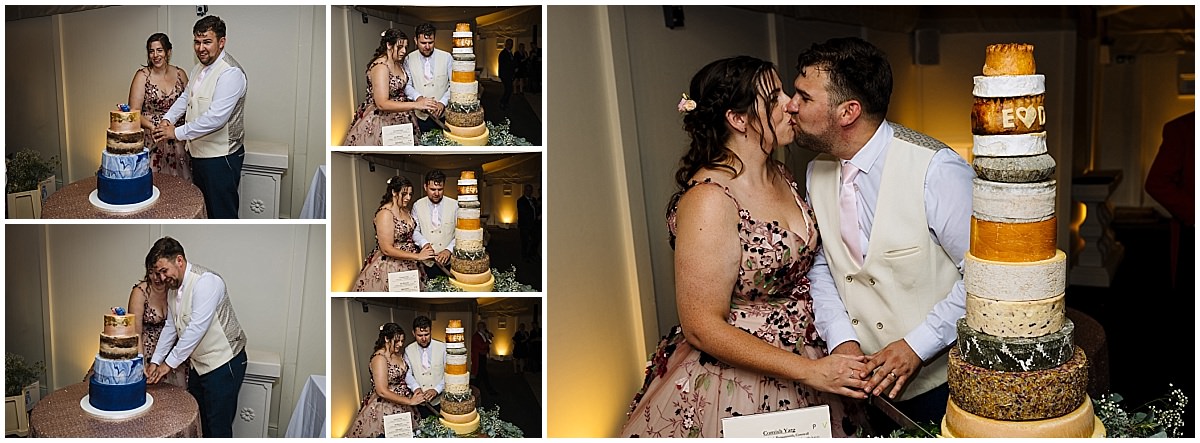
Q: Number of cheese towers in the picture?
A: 4